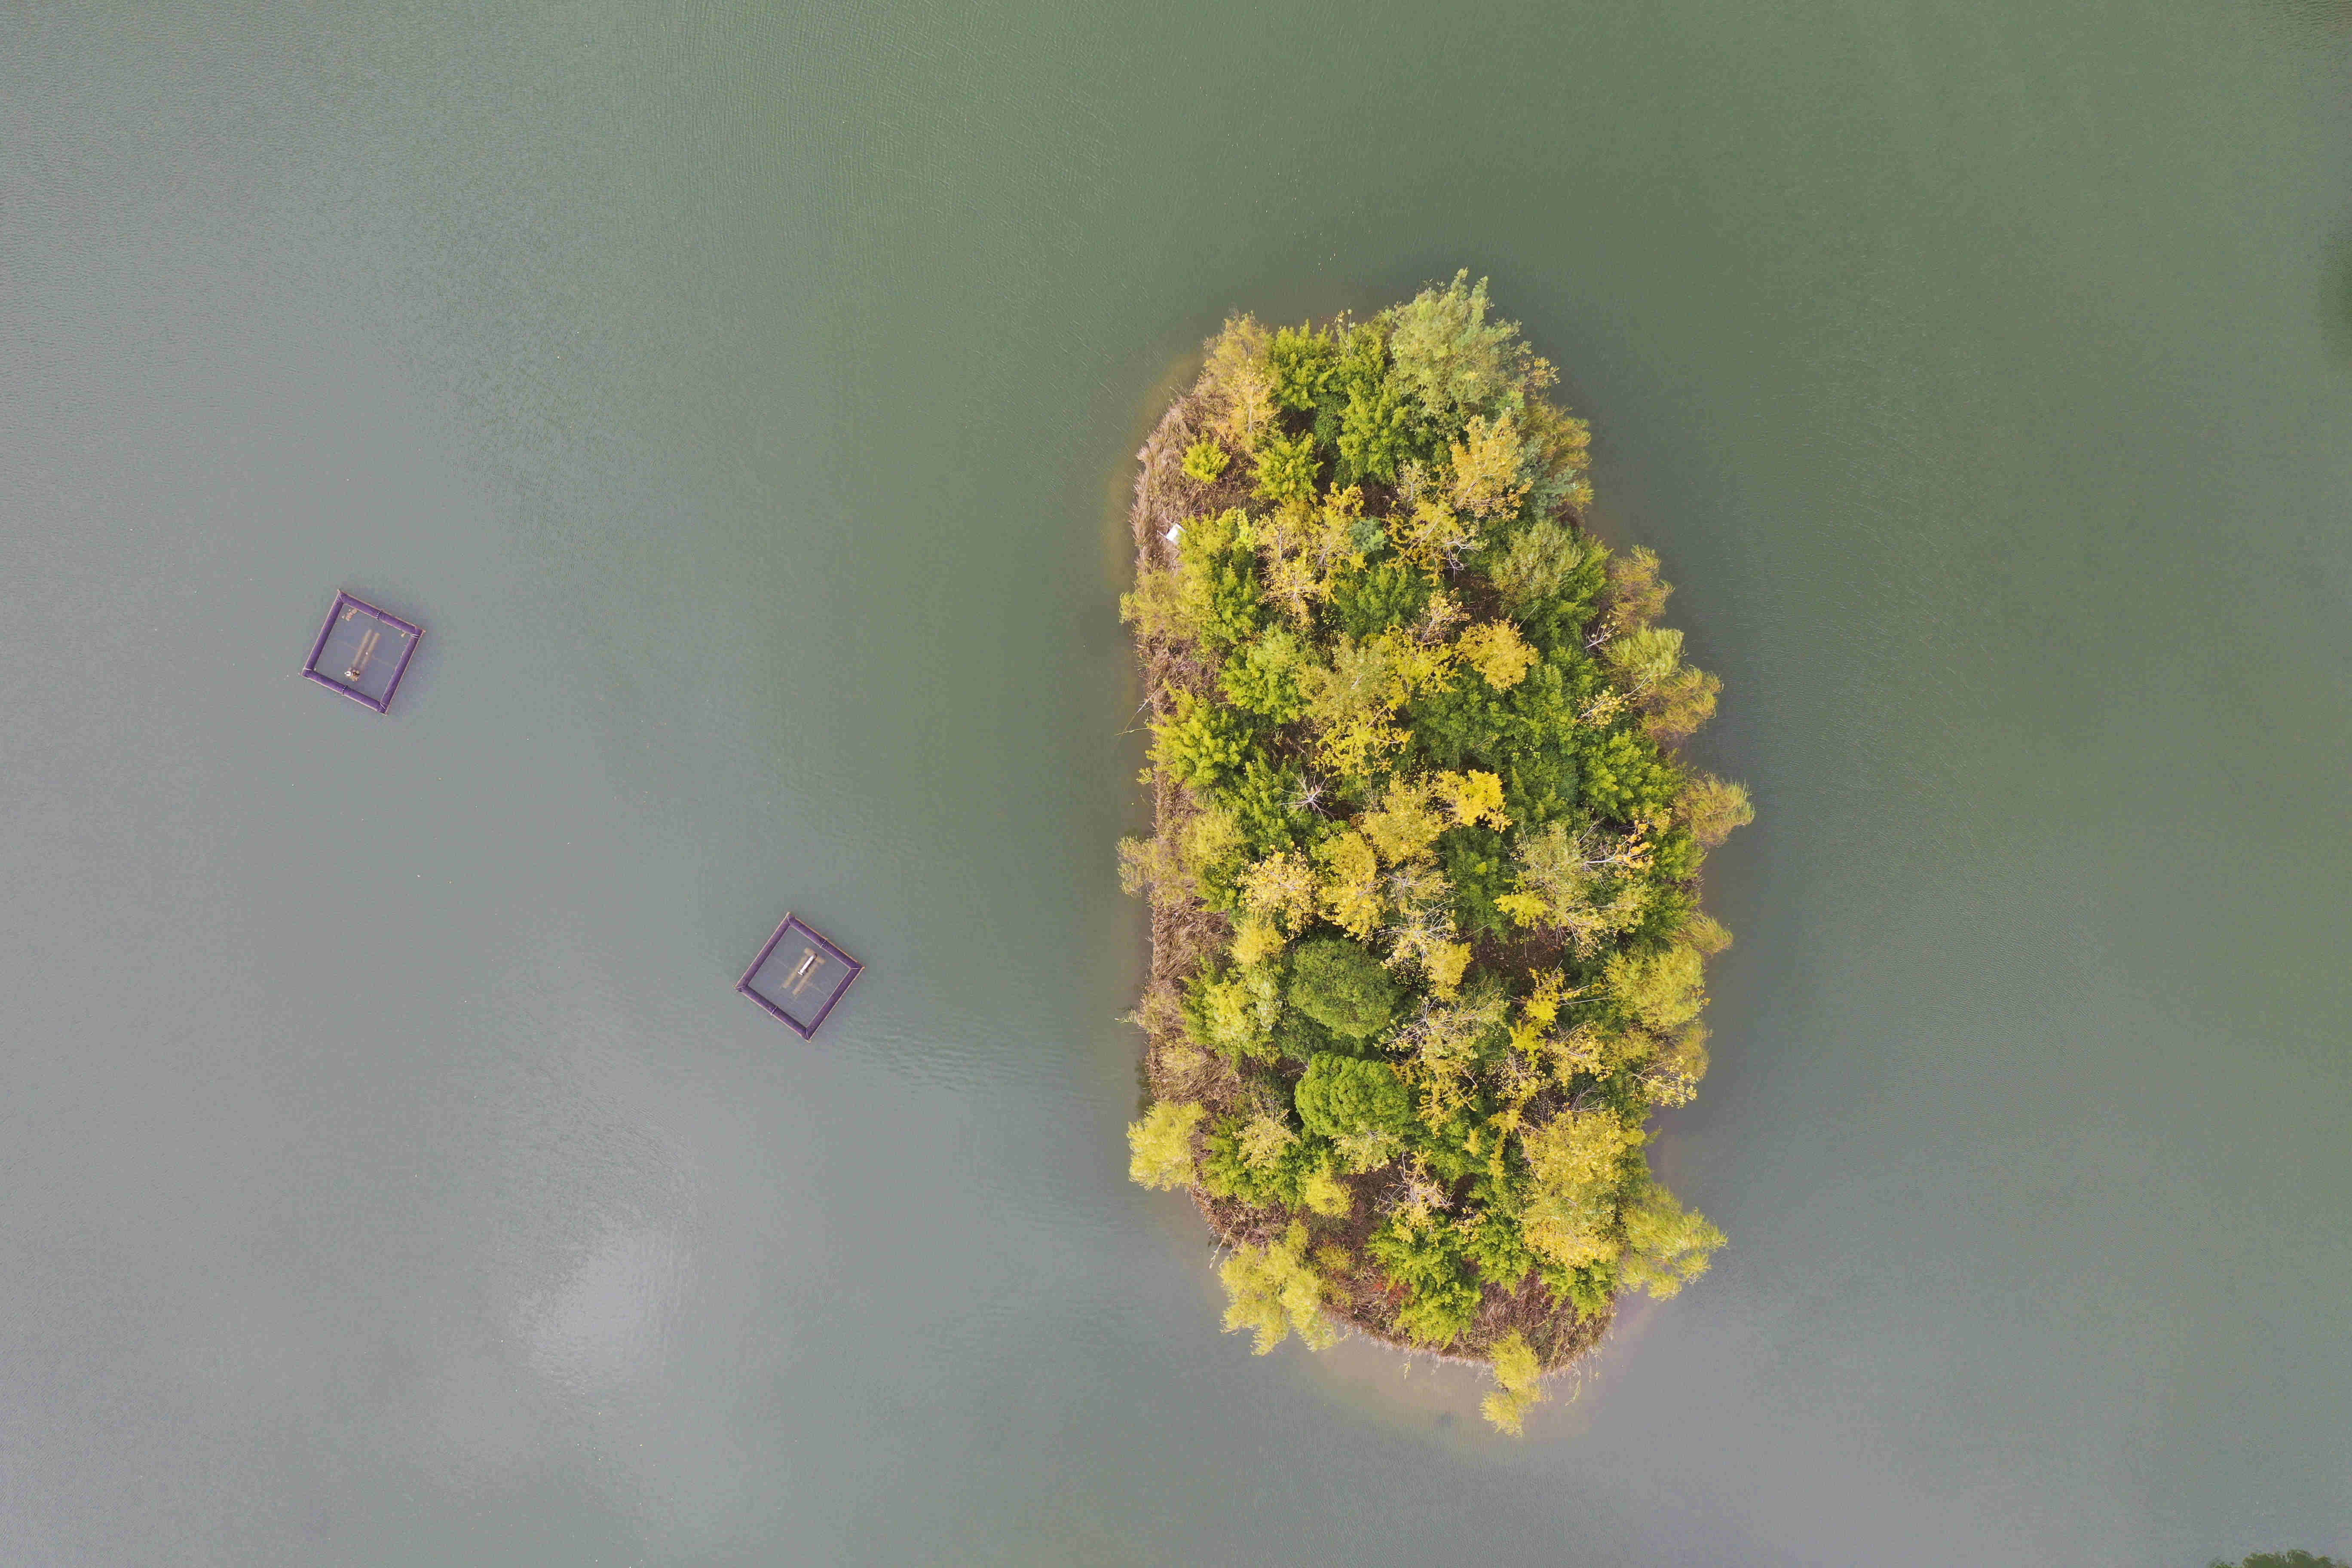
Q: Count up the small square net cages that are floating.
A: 2